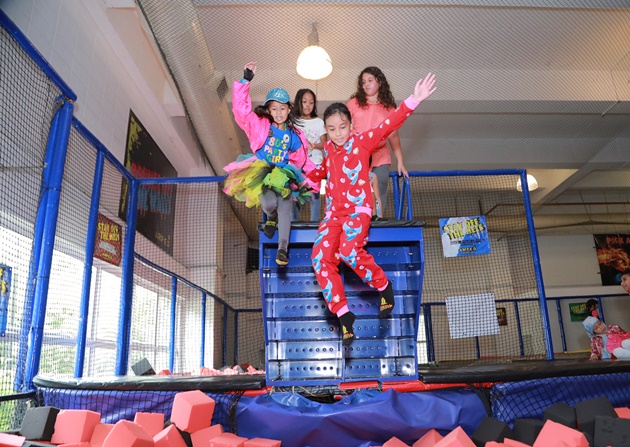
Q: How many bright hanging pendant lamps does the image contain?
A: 2